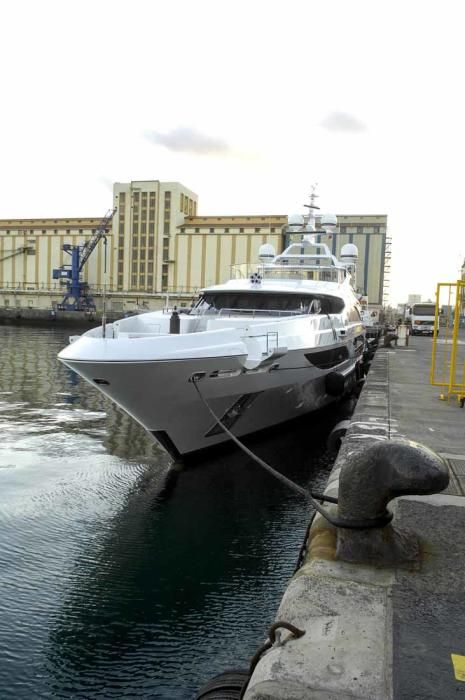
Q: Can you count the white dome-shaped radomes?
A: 4